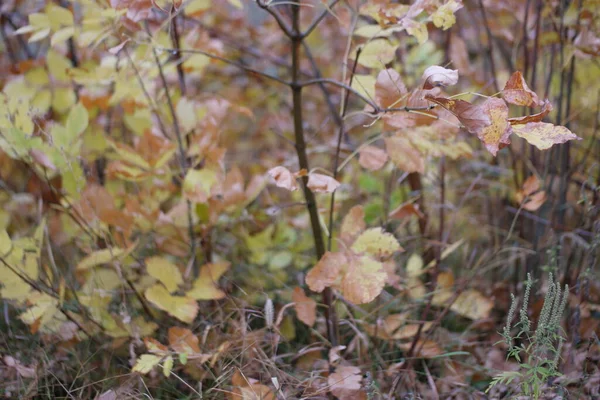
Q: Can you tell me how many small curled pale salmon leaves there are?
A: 2